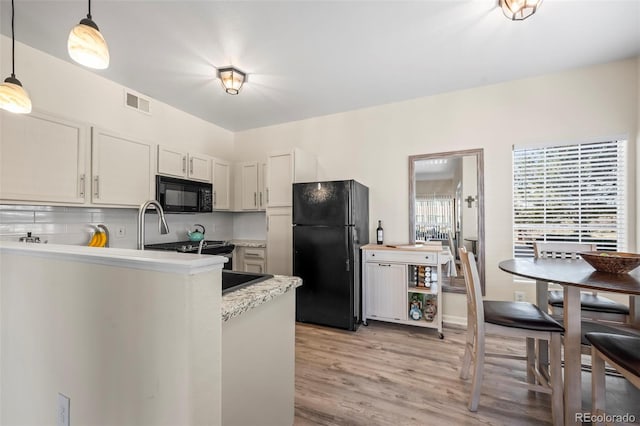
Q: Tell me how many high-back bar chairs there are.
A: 3